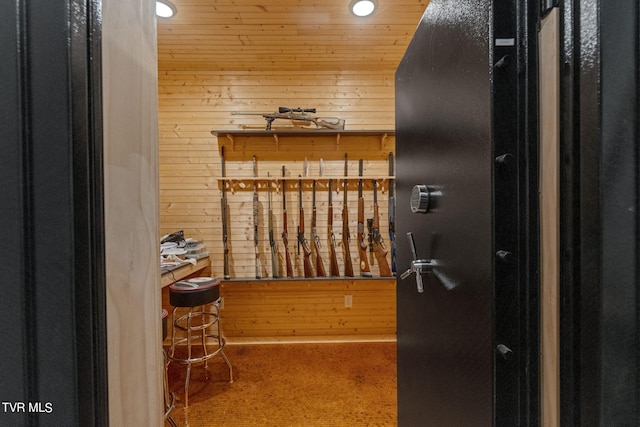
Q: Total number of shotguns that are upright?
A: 11